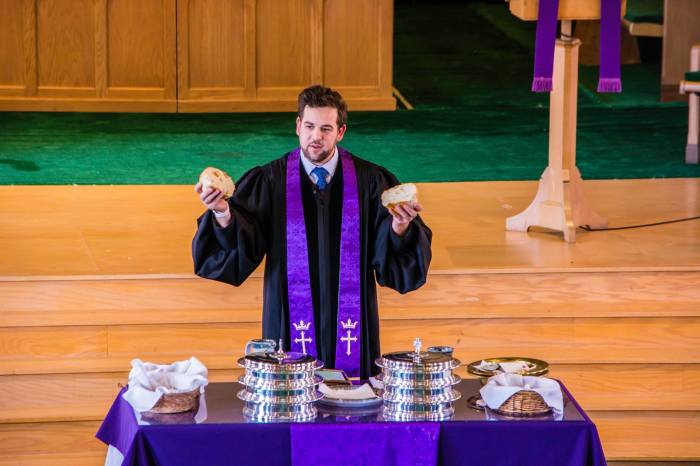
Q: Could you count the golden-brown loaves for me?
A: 2